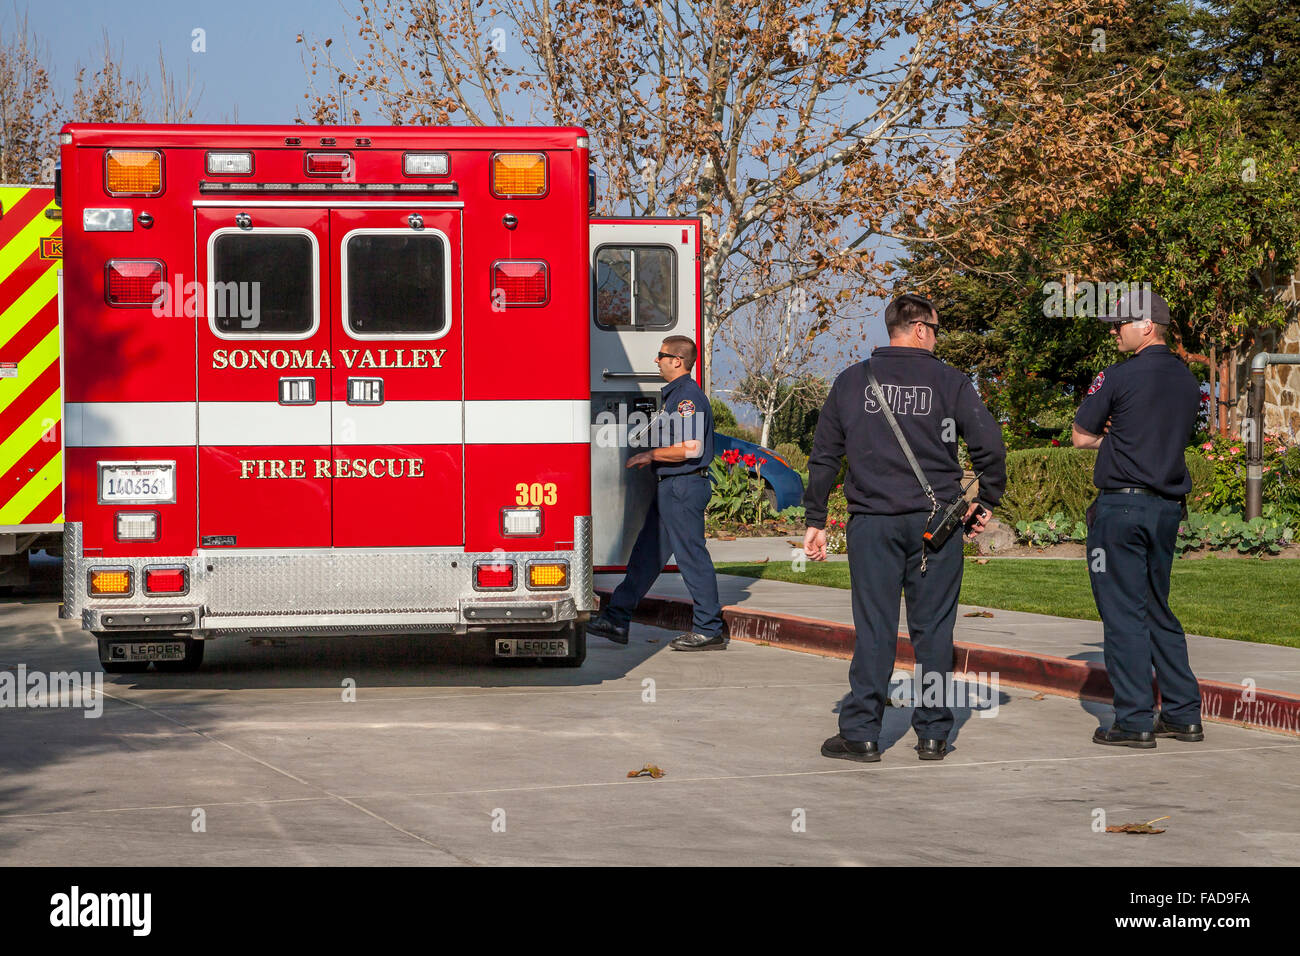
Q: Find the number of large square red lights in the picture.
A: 2